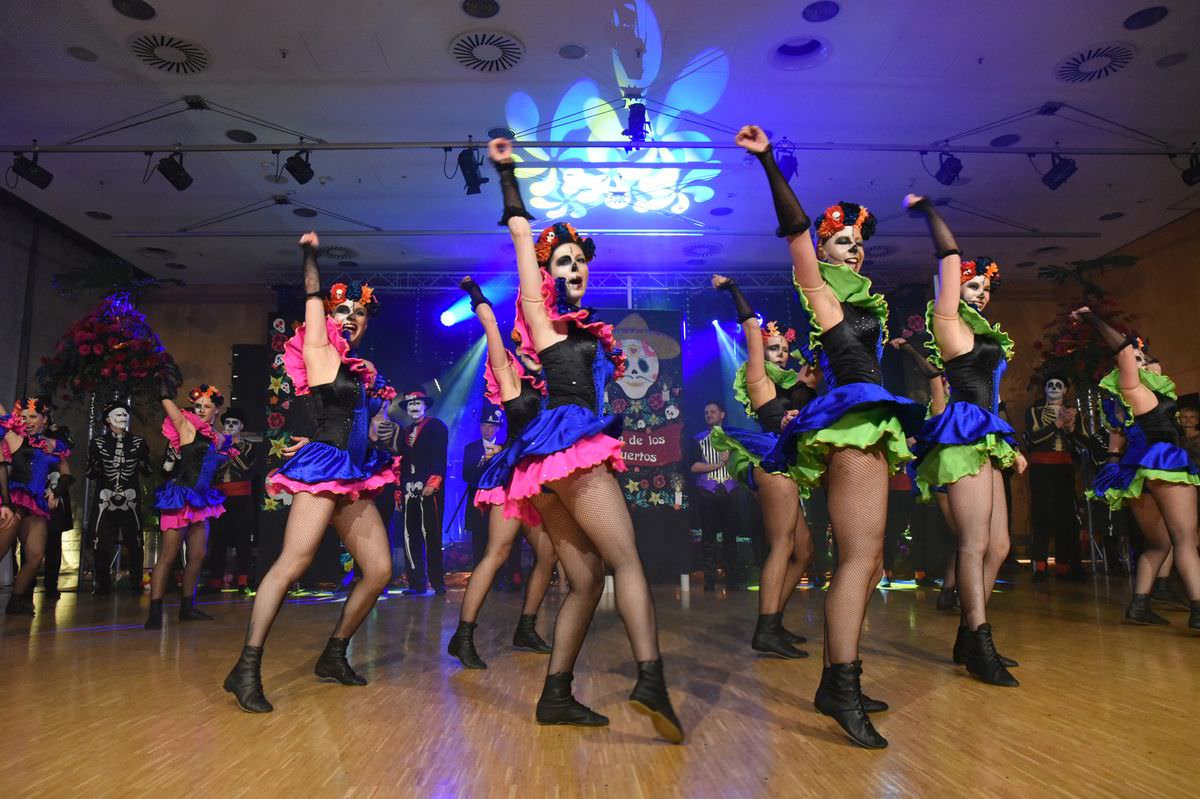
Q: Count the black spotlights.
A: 9